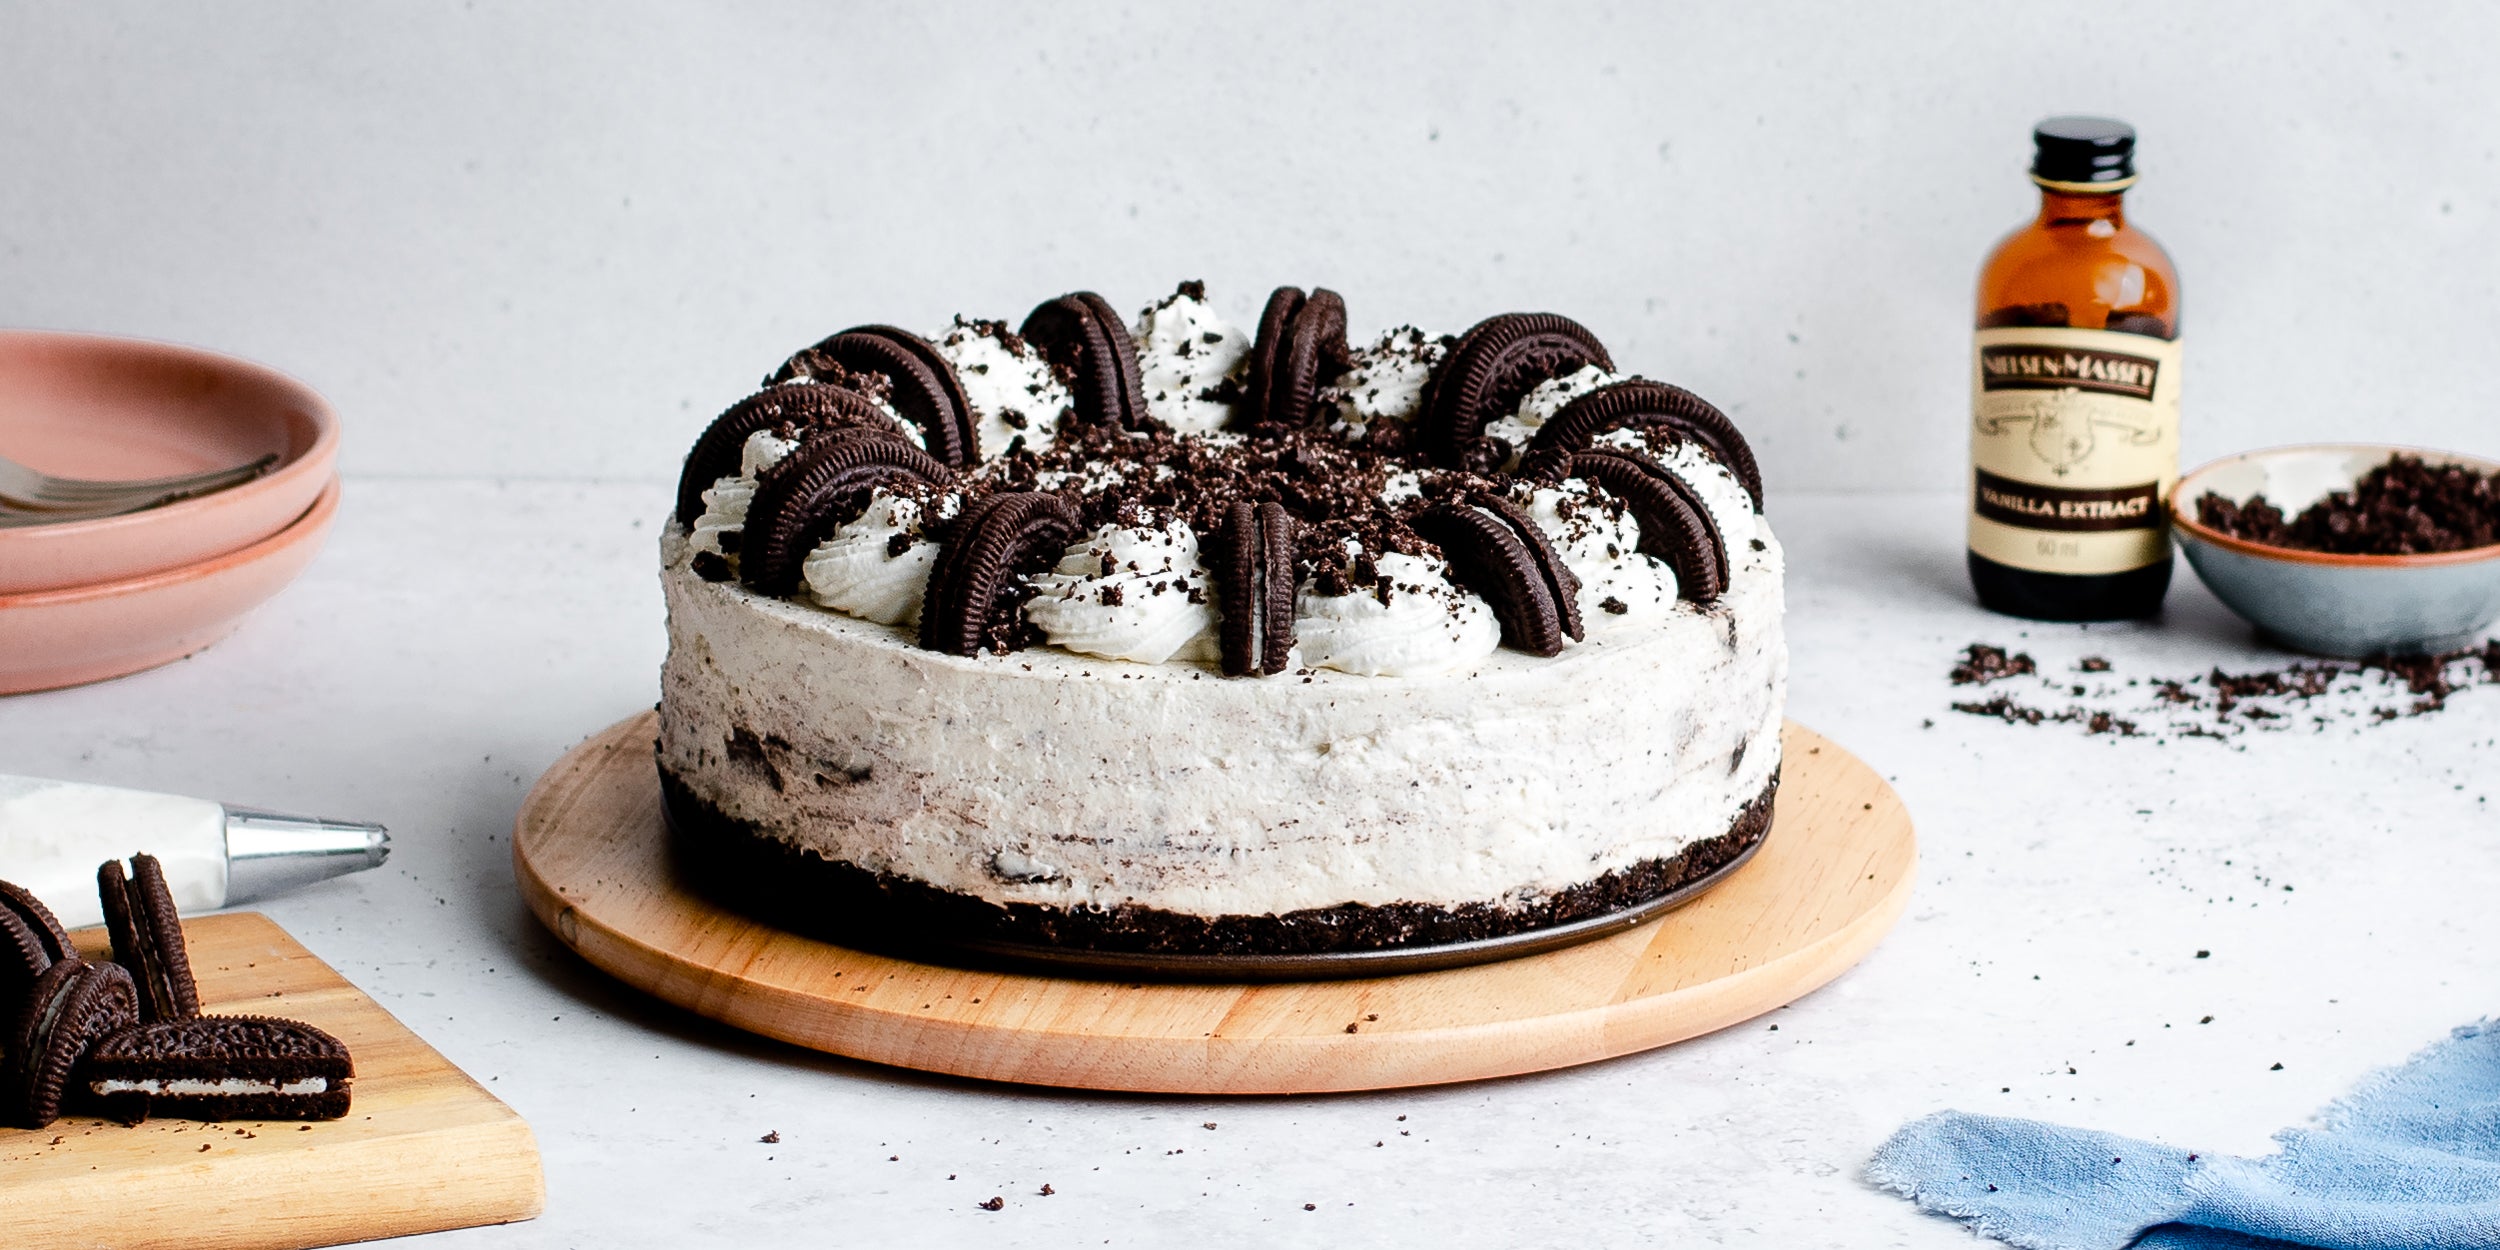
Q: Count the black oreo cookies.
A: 15